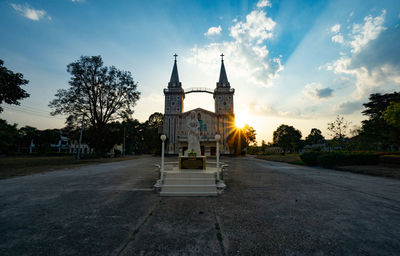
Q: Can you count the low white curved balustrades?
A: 2